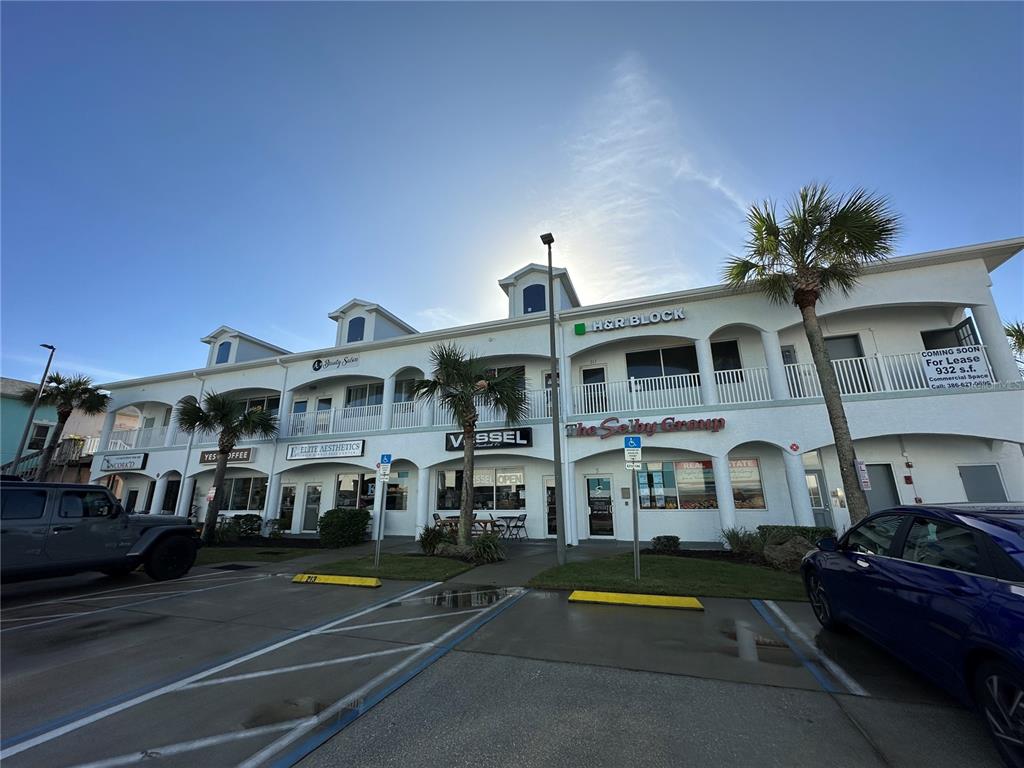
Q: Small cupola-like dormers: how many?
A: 3